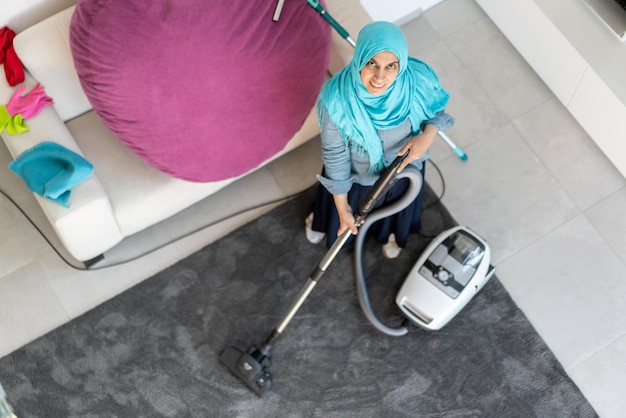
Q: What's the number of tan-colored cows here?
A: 0